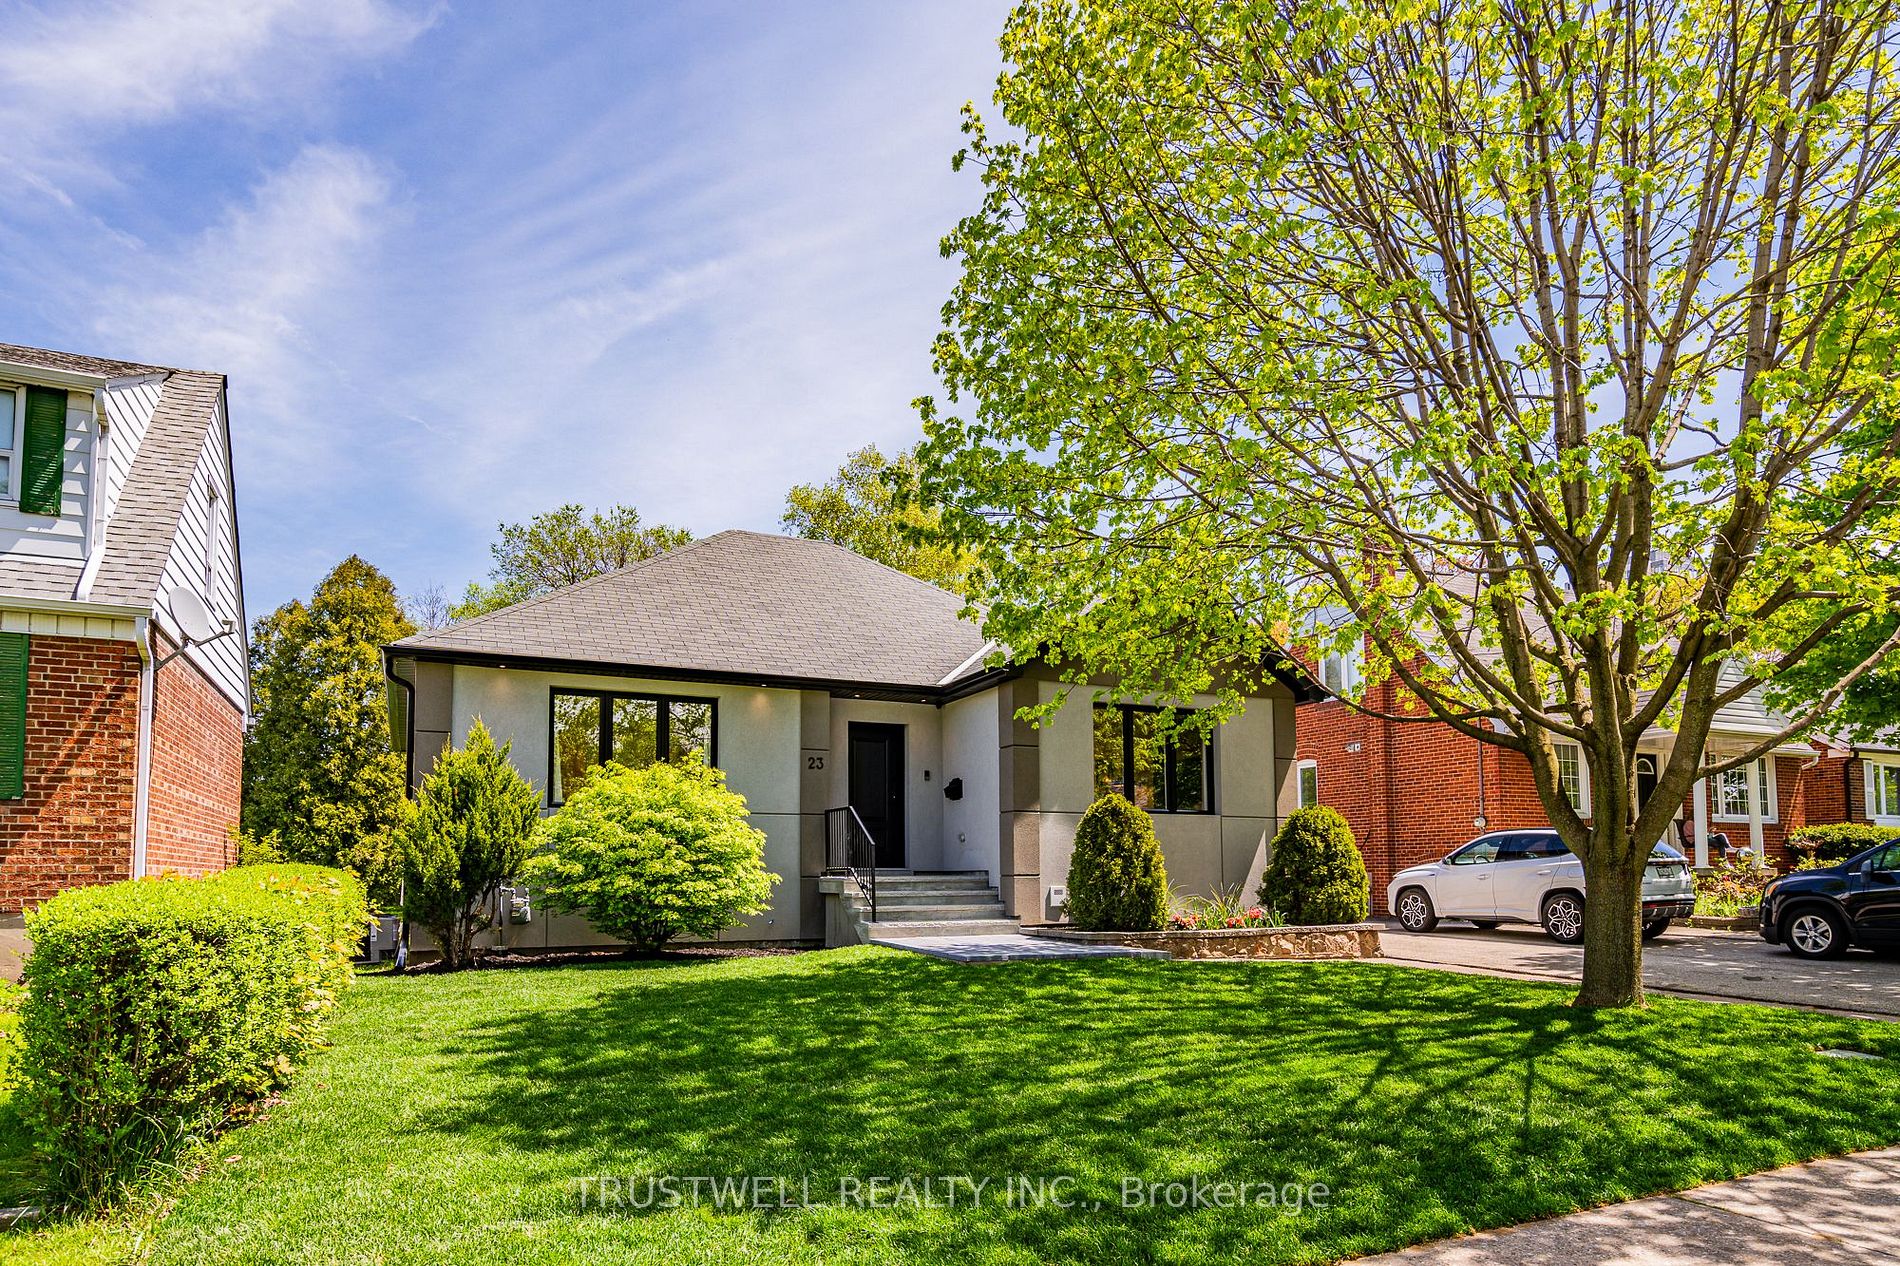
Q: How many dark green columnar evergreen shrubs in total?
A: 2